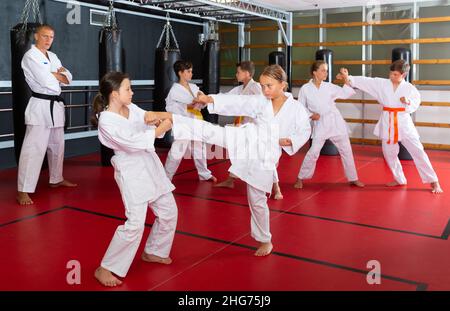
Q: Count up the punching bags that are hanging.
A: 4